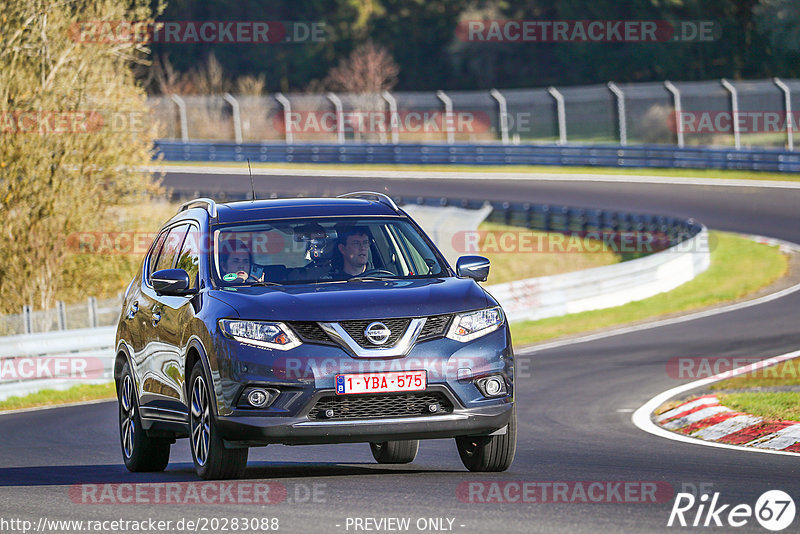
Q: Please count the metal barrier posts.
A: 12